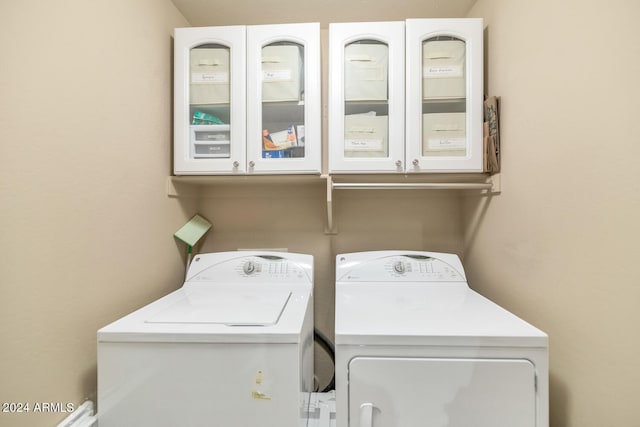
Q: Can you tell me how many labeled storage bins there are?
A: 5